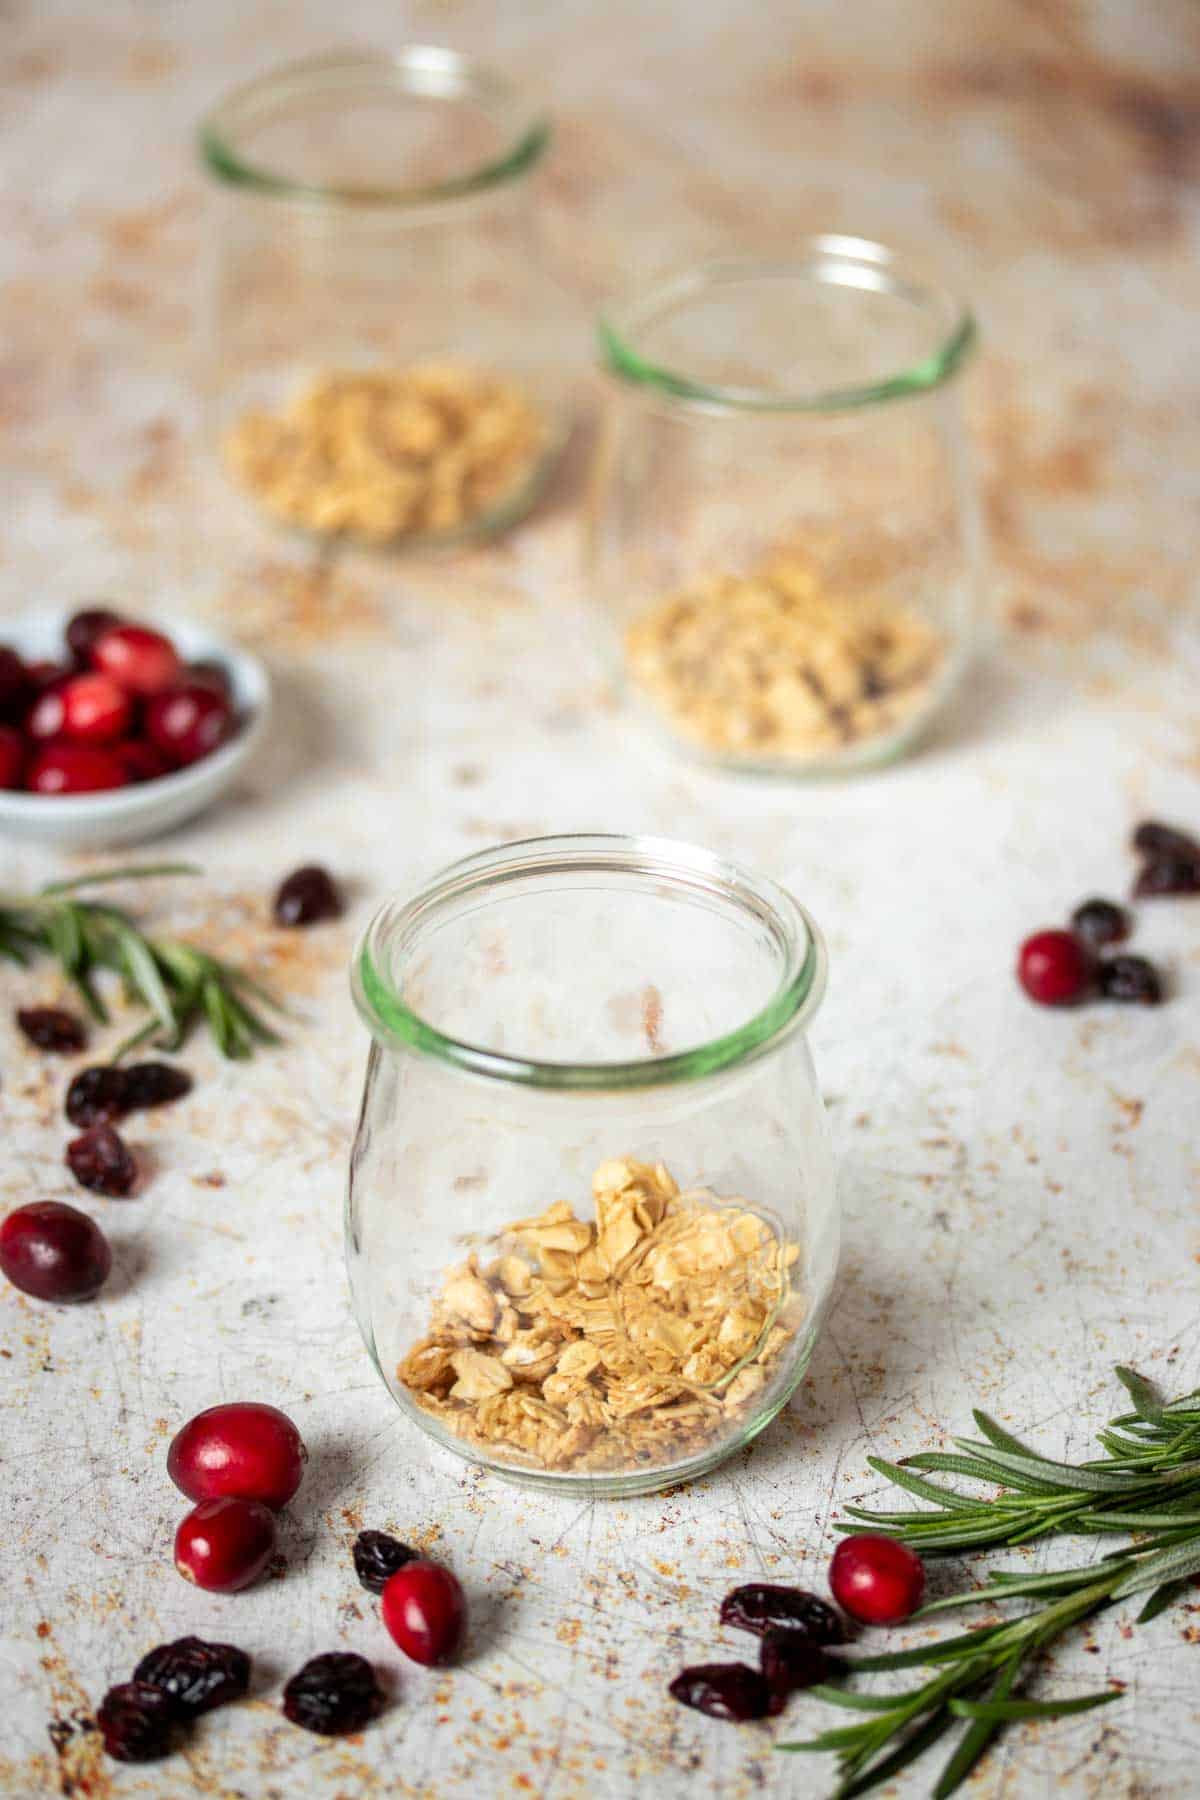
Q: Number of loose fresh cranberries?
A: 6